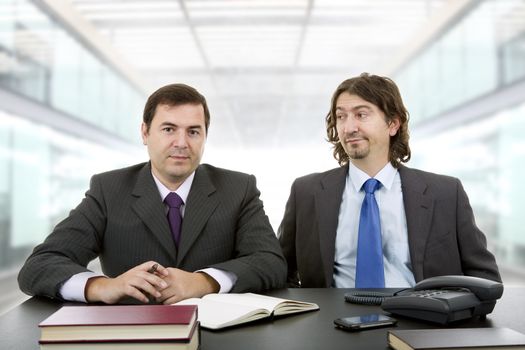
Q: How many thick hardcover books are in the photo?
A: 3